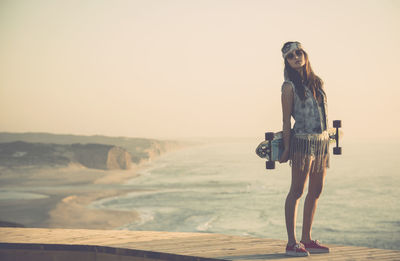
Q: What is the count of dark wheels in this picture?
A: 4